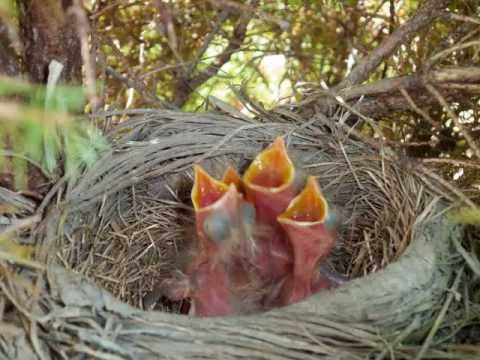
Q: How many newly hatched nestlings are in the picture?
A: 4